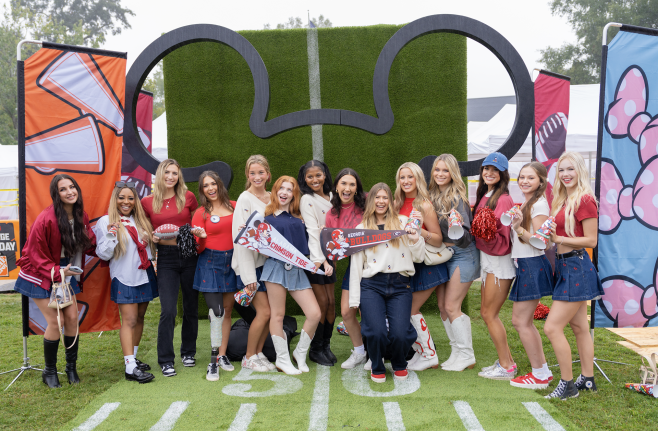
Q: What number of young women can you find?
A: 14